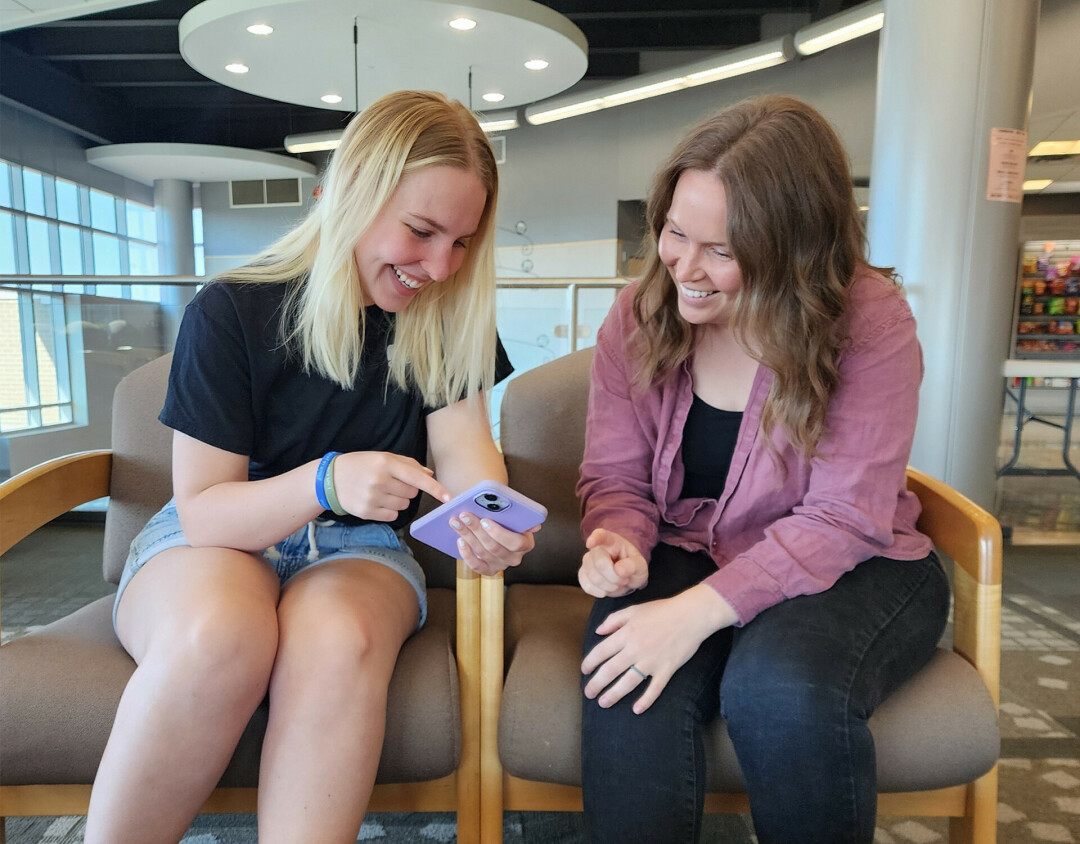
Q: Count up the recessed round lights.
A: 6